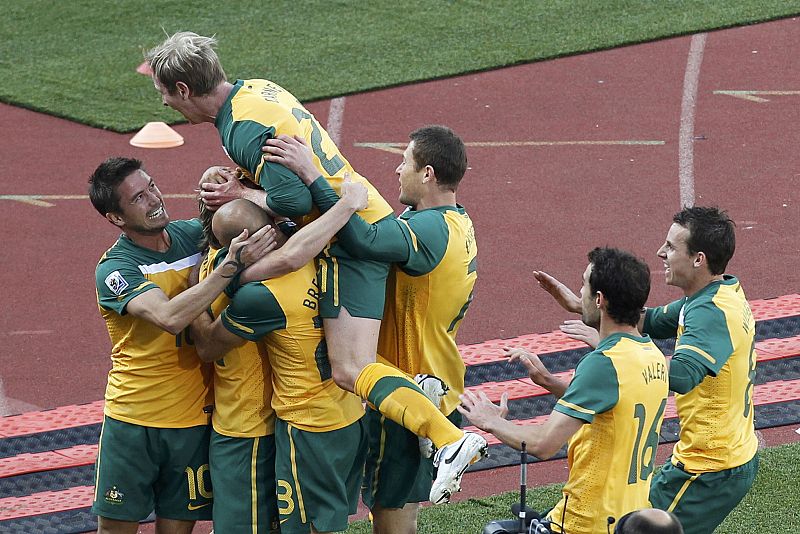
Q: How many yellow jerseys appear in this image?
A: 7